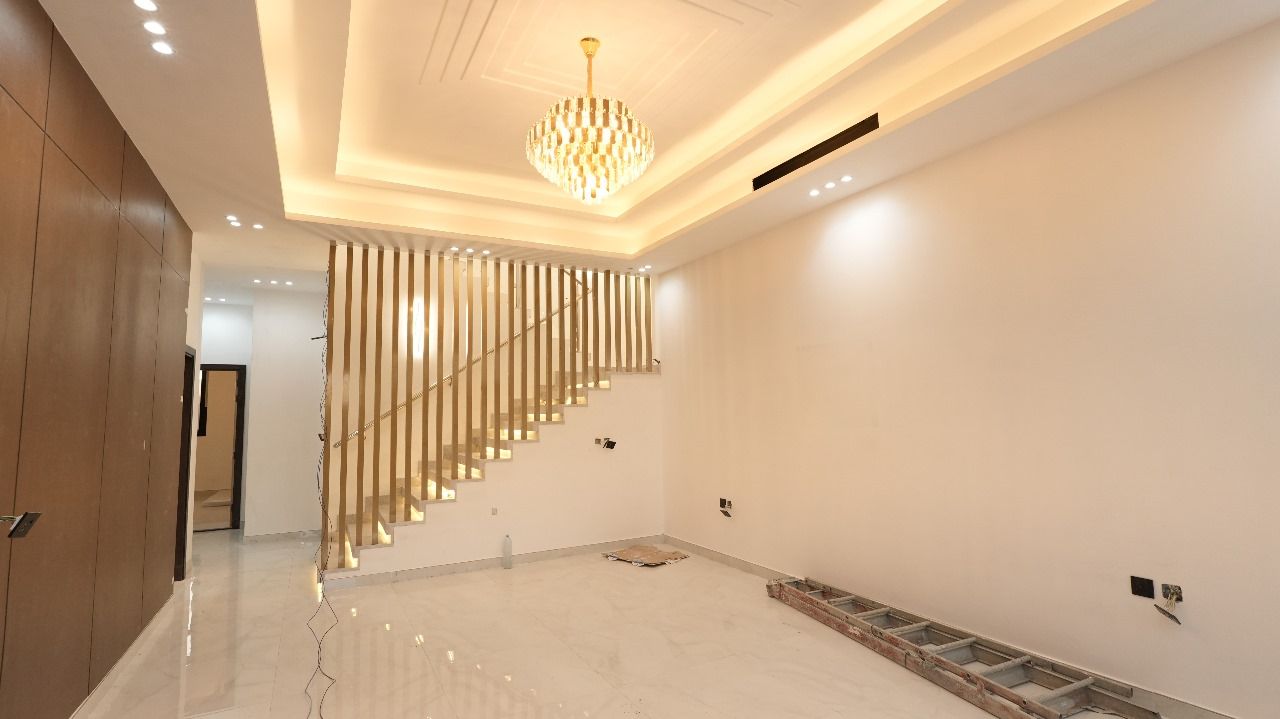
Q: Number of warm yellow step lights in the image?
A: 11